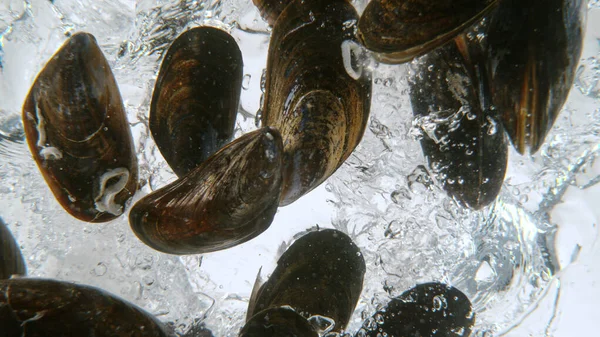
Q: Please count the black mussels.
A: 13